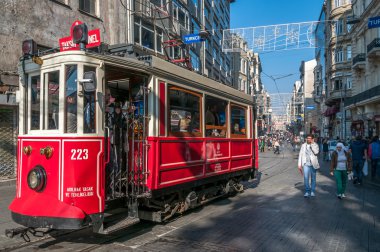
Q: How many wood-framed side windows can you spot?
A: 3